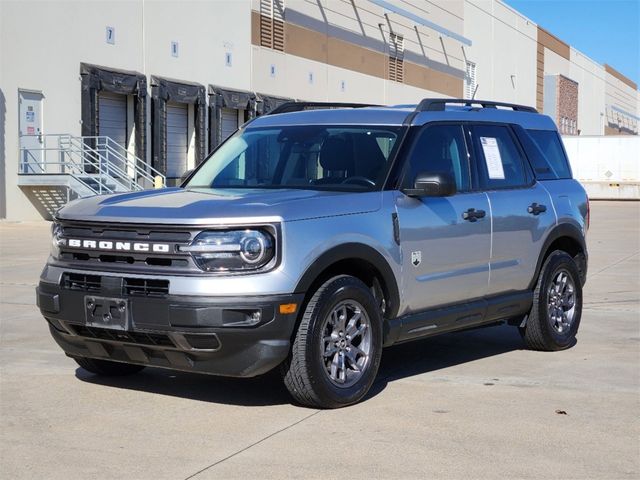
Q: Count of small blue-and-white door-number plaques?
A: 6